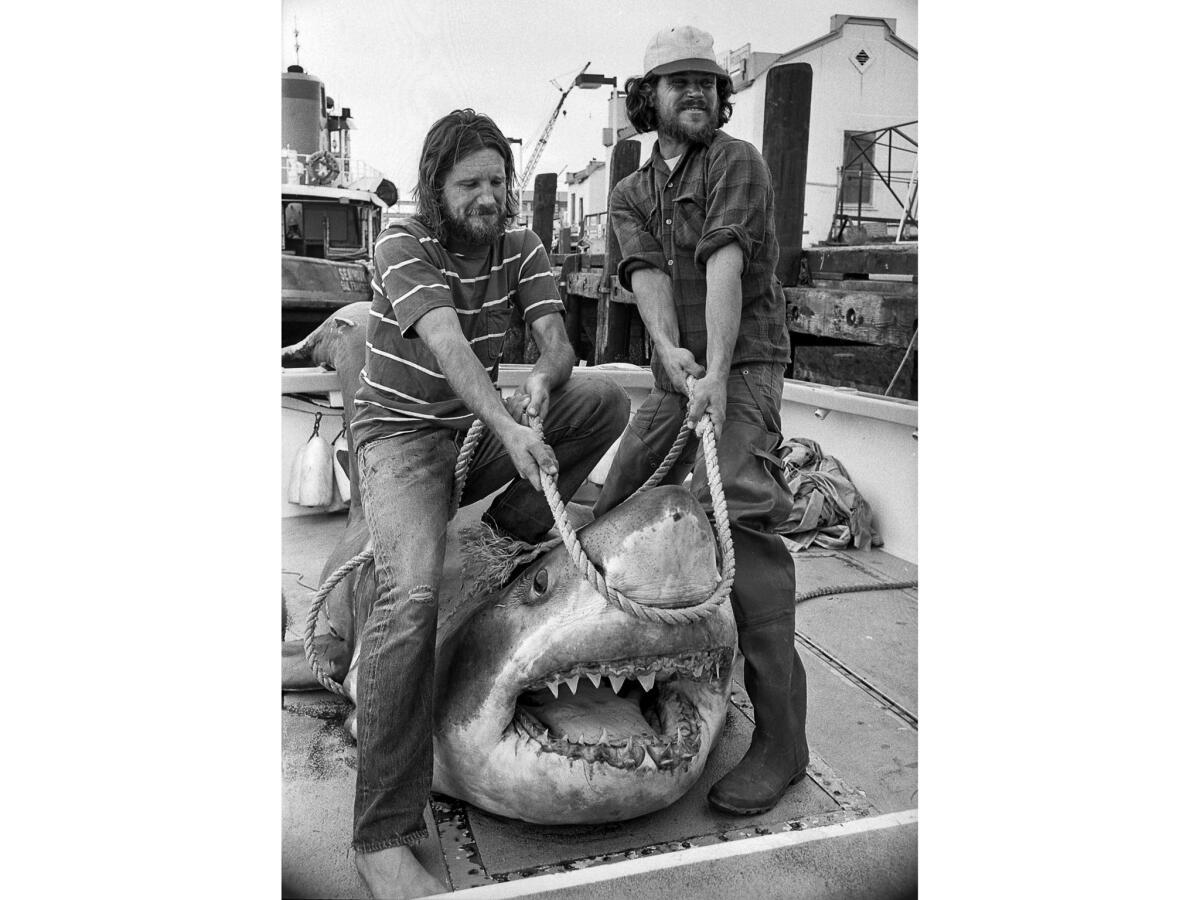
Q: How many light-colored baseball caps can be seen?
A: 1